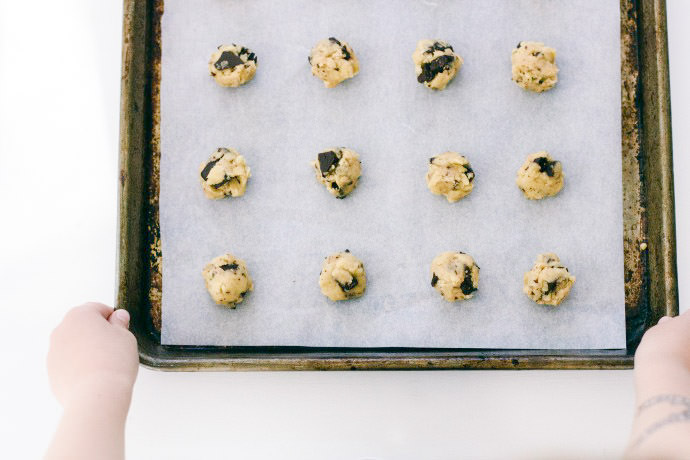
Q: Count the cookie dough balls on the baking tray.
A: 12